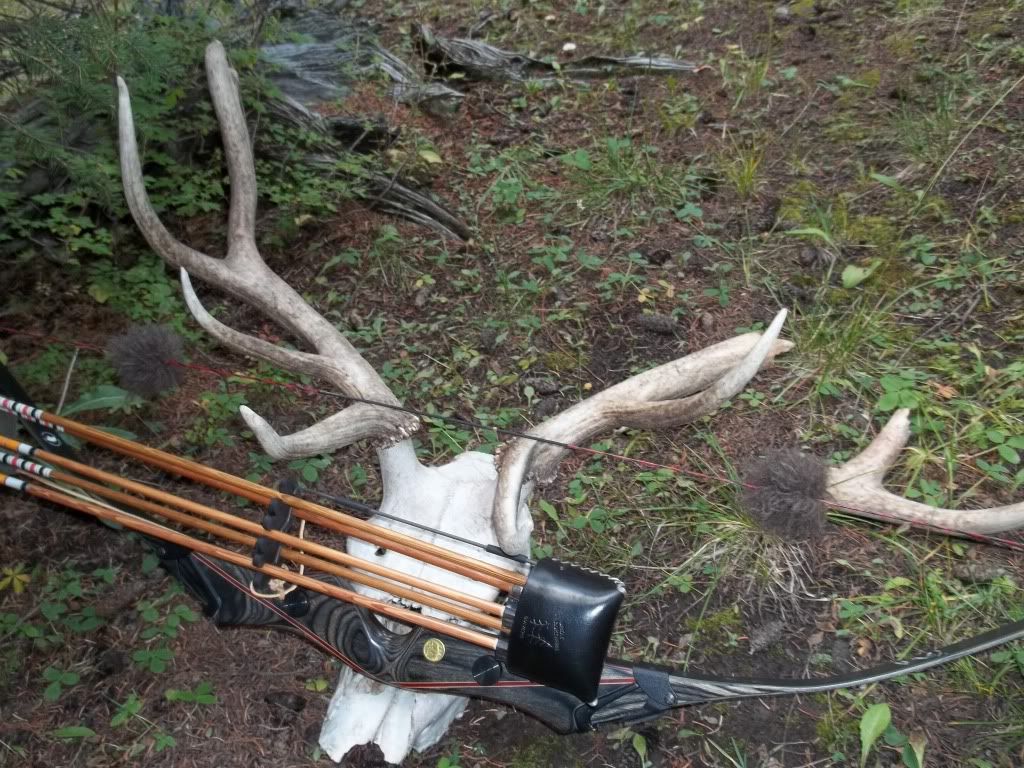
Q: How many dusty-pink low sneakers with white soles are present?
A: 0